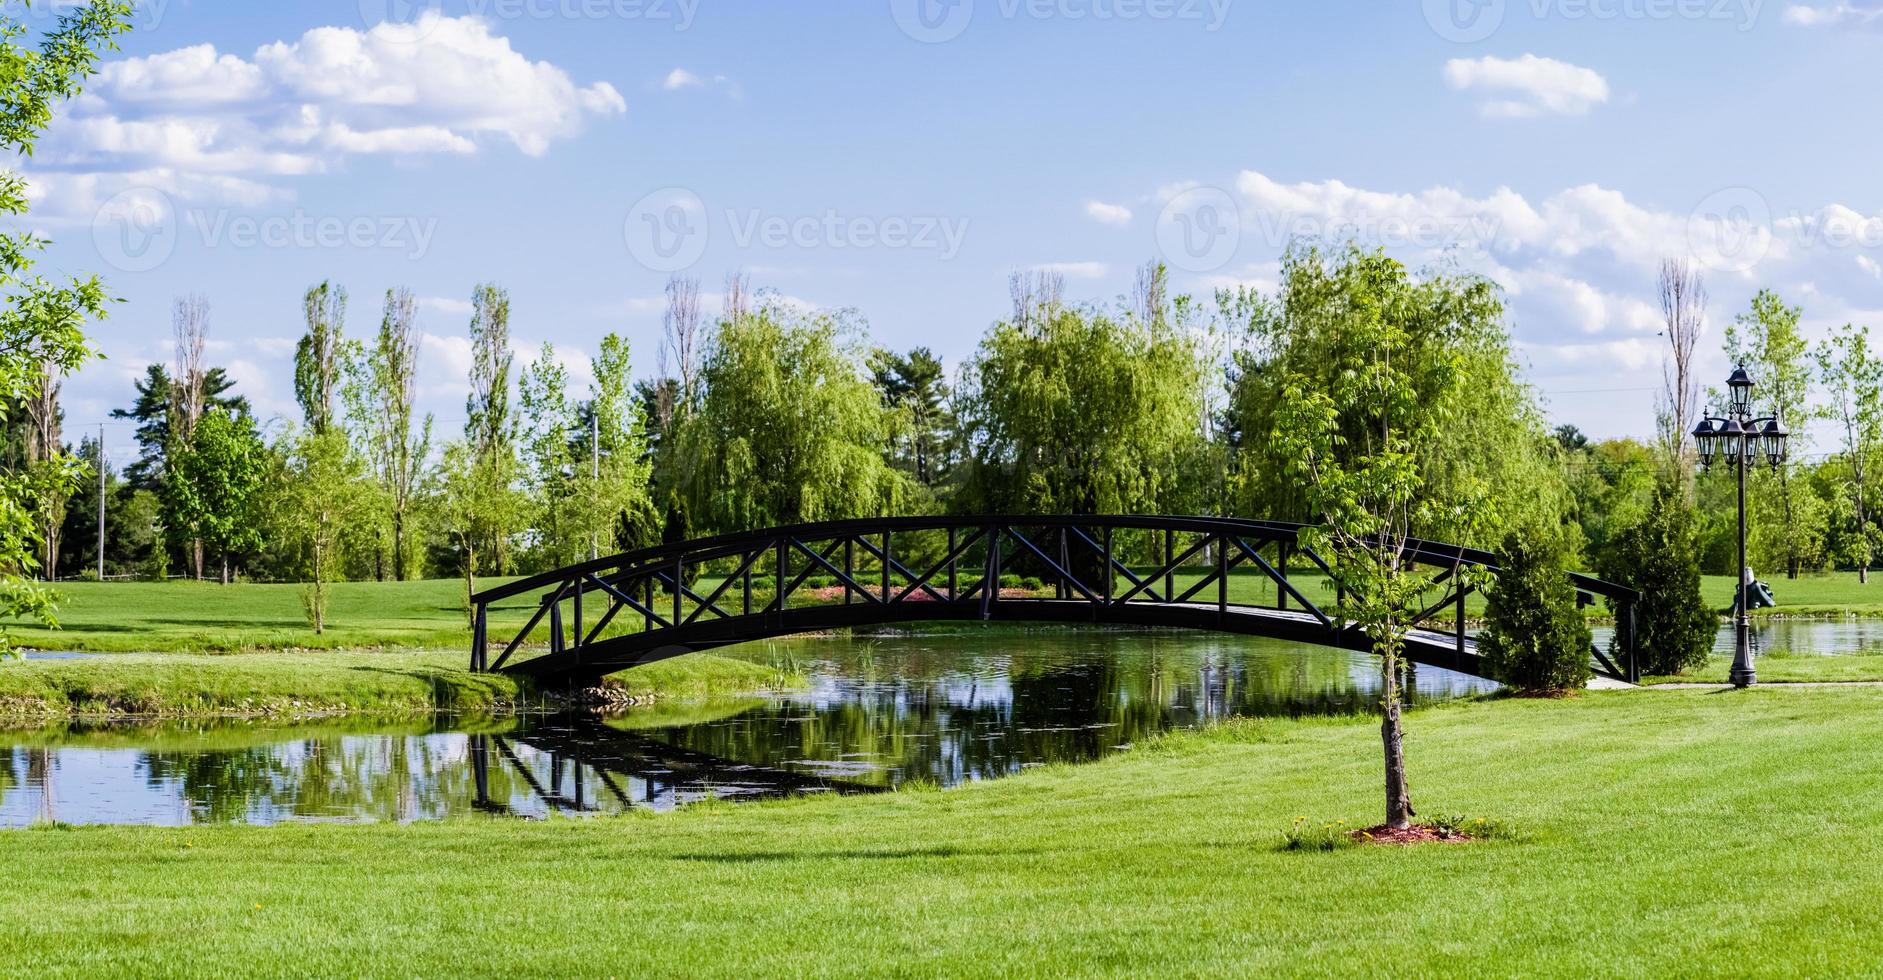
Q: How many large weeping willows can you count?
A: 3